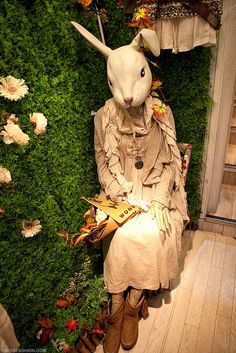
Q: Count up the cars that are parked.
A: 0